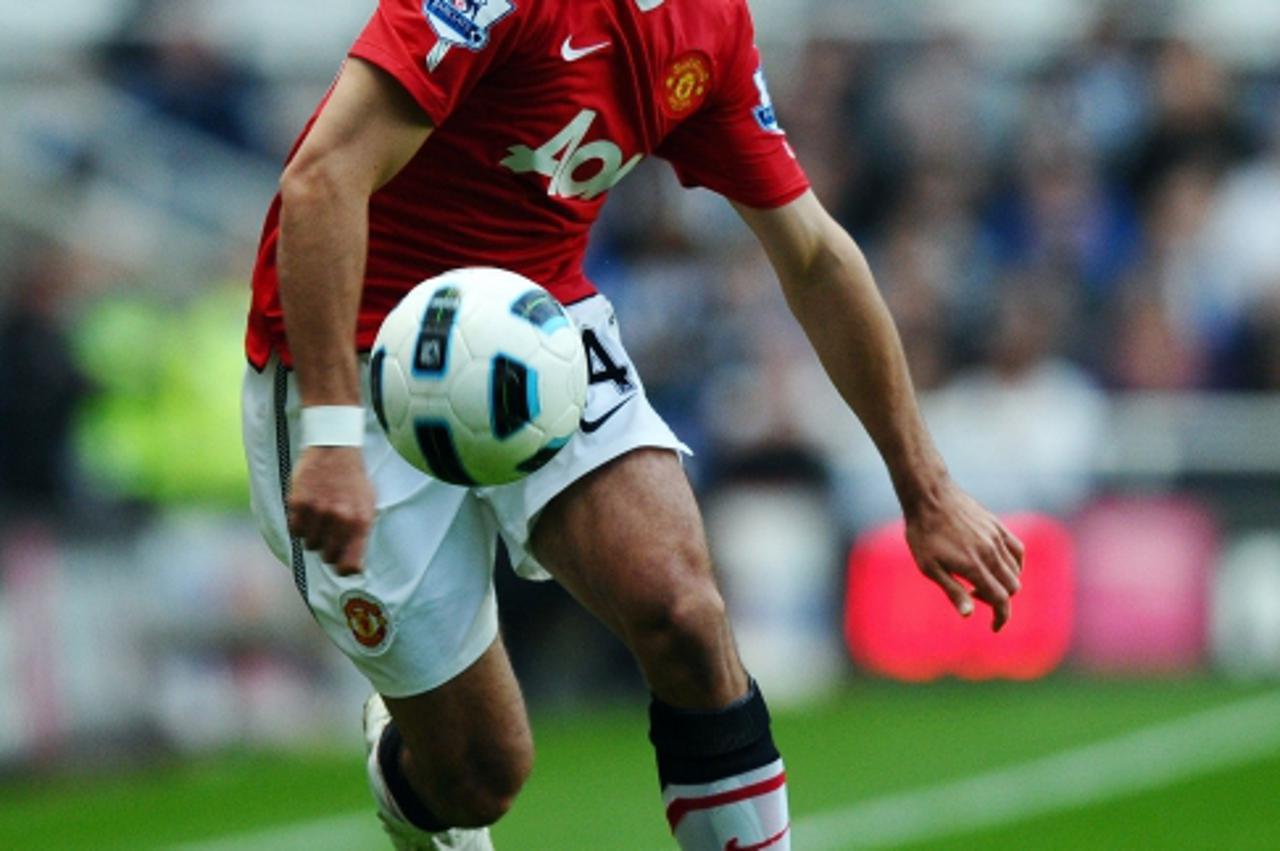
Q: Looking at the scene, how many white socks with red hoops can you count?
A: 1